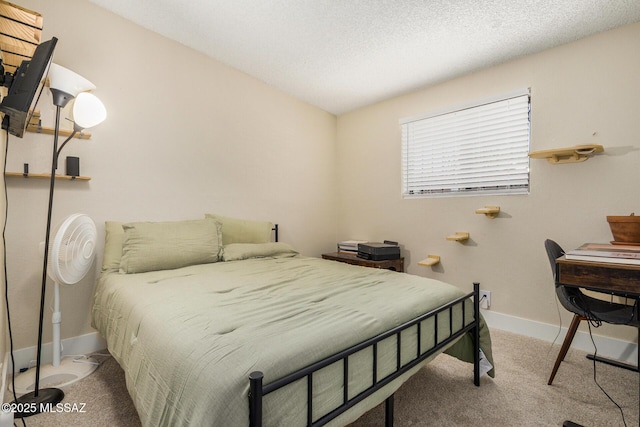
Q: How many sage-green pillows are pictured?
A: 4